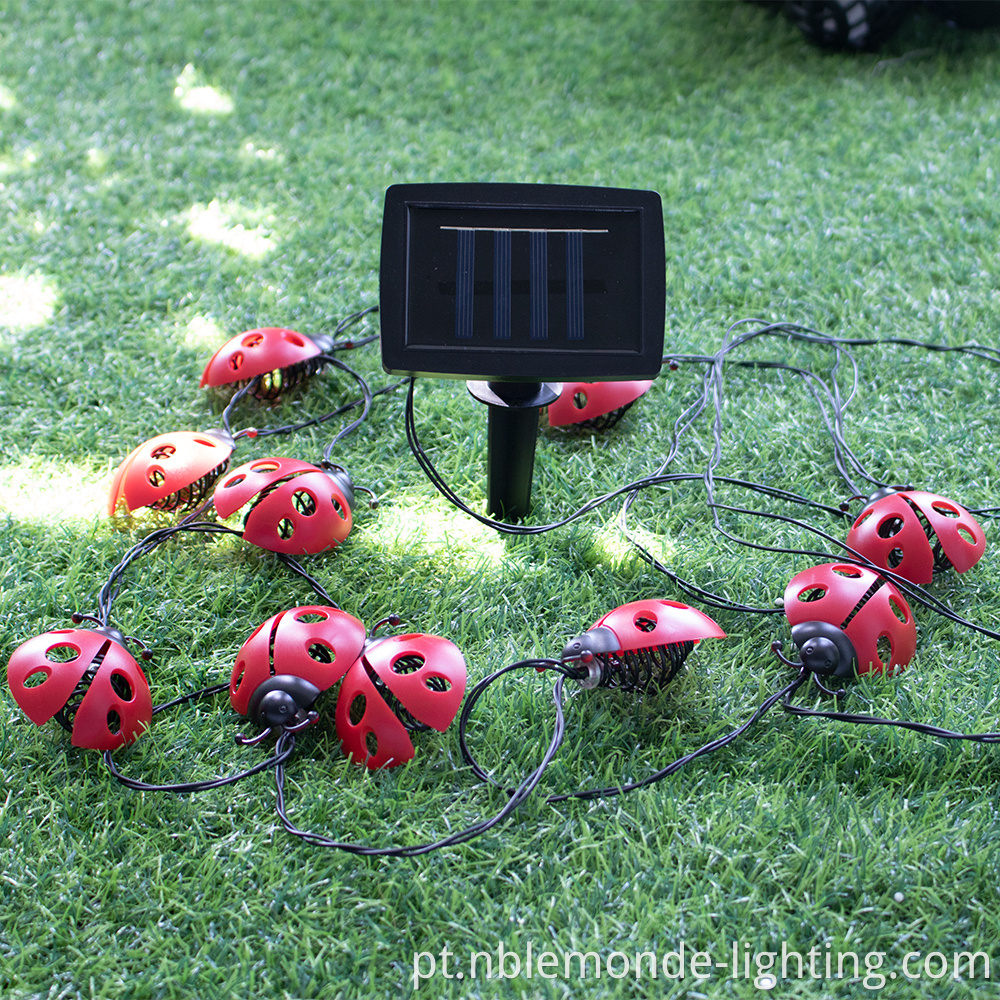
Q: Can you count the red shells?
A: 10